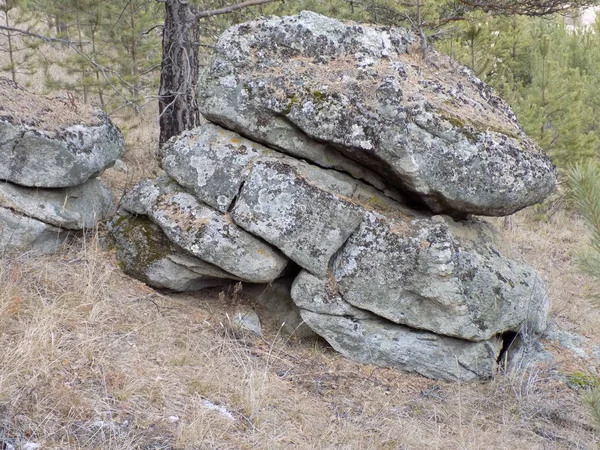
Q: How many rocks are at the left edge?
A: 3